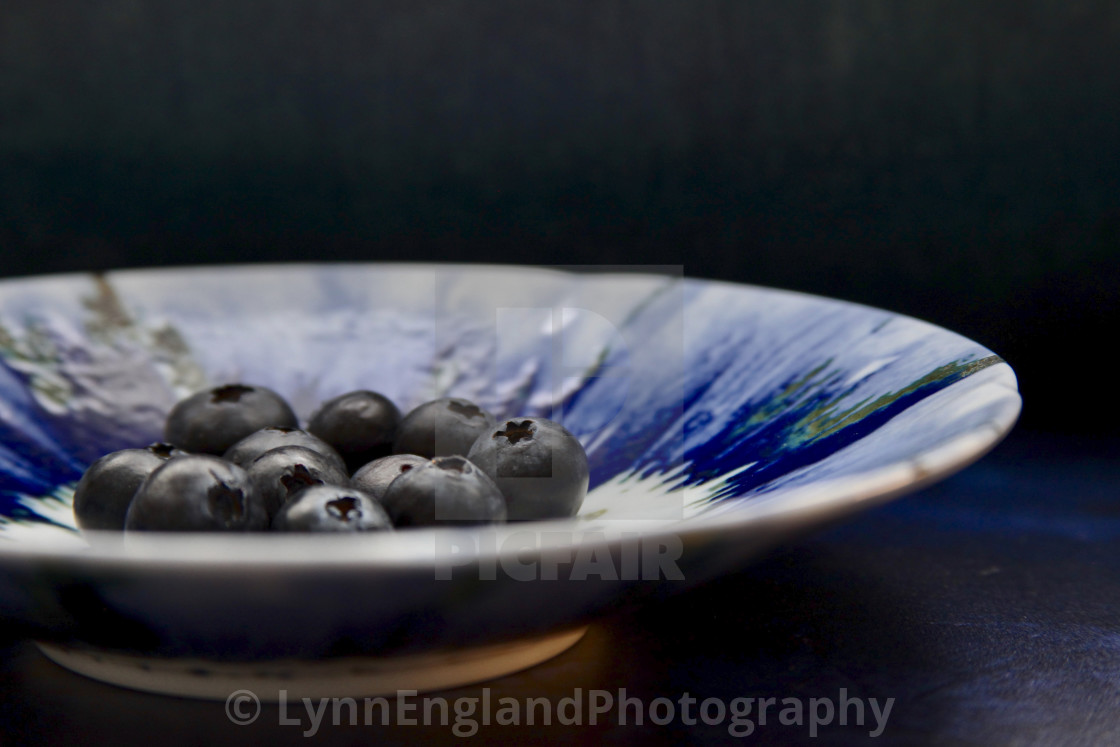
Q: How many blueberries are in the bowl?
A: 11